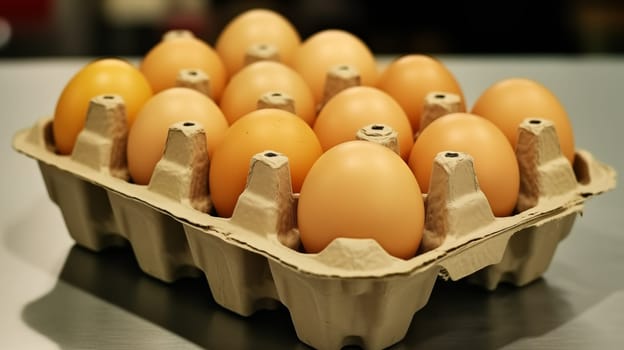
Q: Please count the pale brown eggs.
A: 12